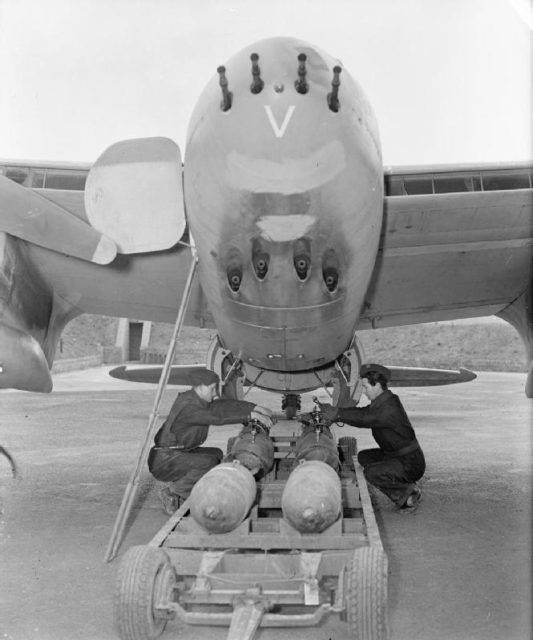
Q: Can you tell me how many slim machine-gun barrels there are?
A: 4